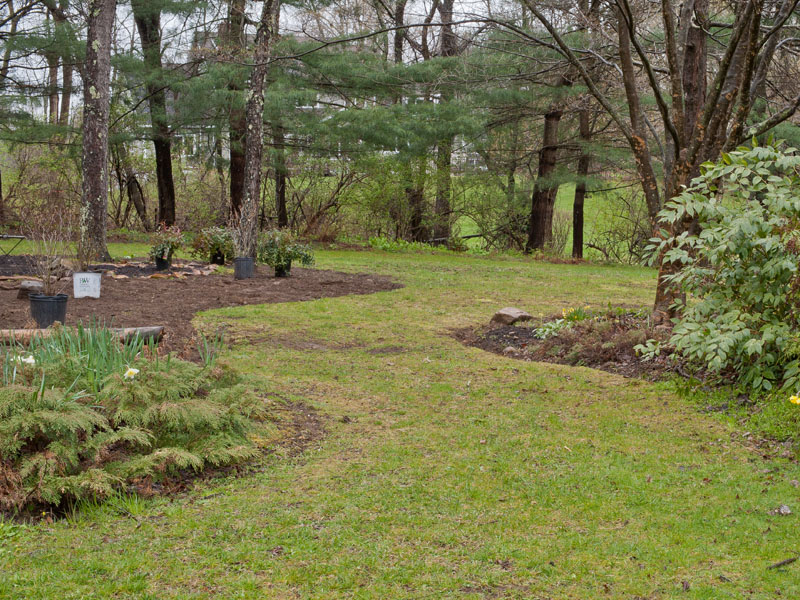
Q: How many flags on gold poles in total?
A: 0